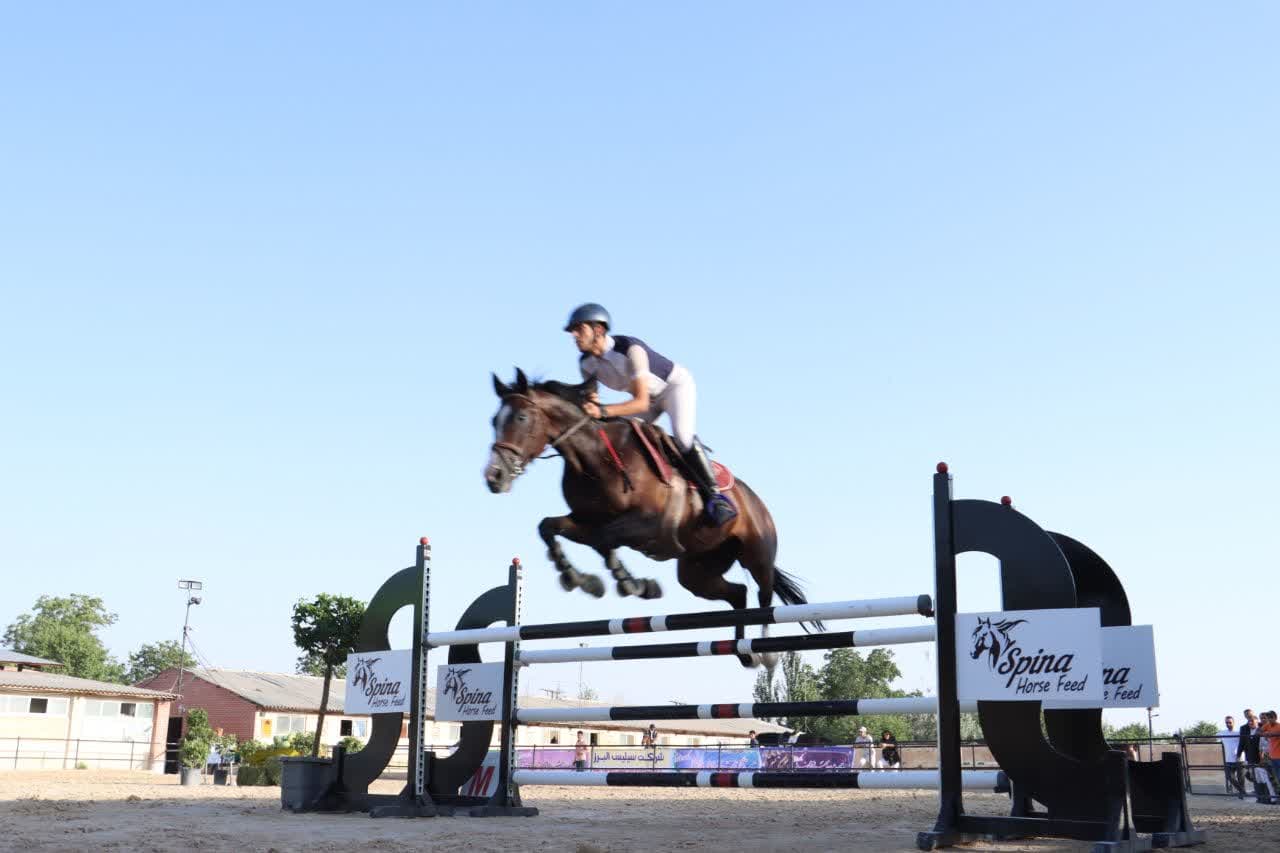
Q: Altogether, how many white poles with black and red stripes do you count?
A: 4